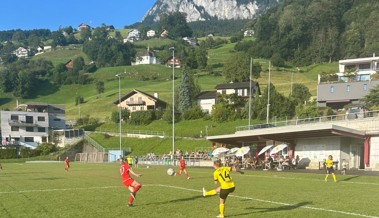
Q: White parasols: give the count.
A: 5